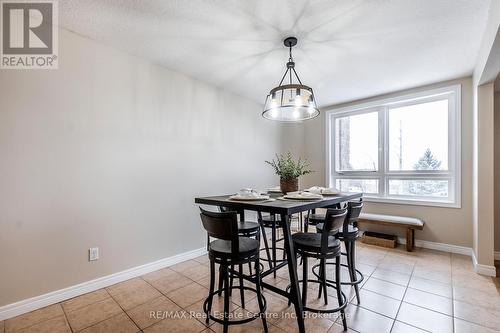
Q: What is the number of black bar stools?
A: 6